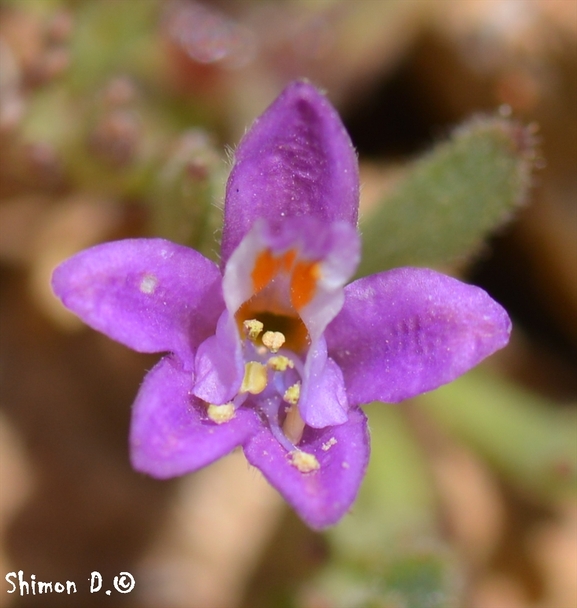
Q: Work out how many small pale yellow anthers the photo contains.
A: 7